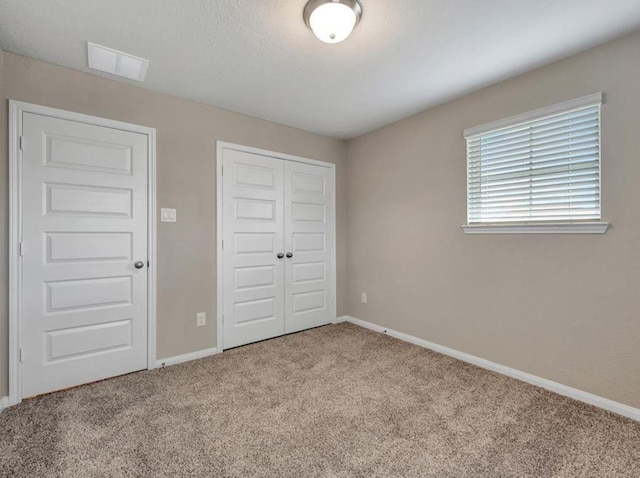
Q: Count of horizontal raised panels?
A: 15